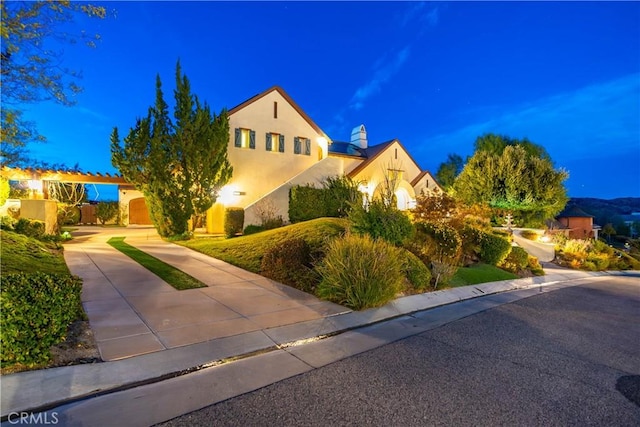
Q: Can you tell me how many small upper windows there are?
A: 3